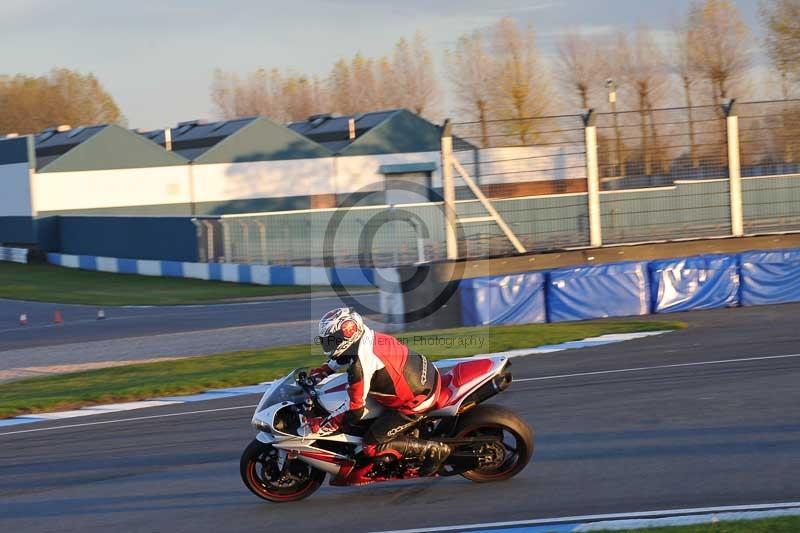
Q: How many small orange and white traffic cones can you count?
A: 3